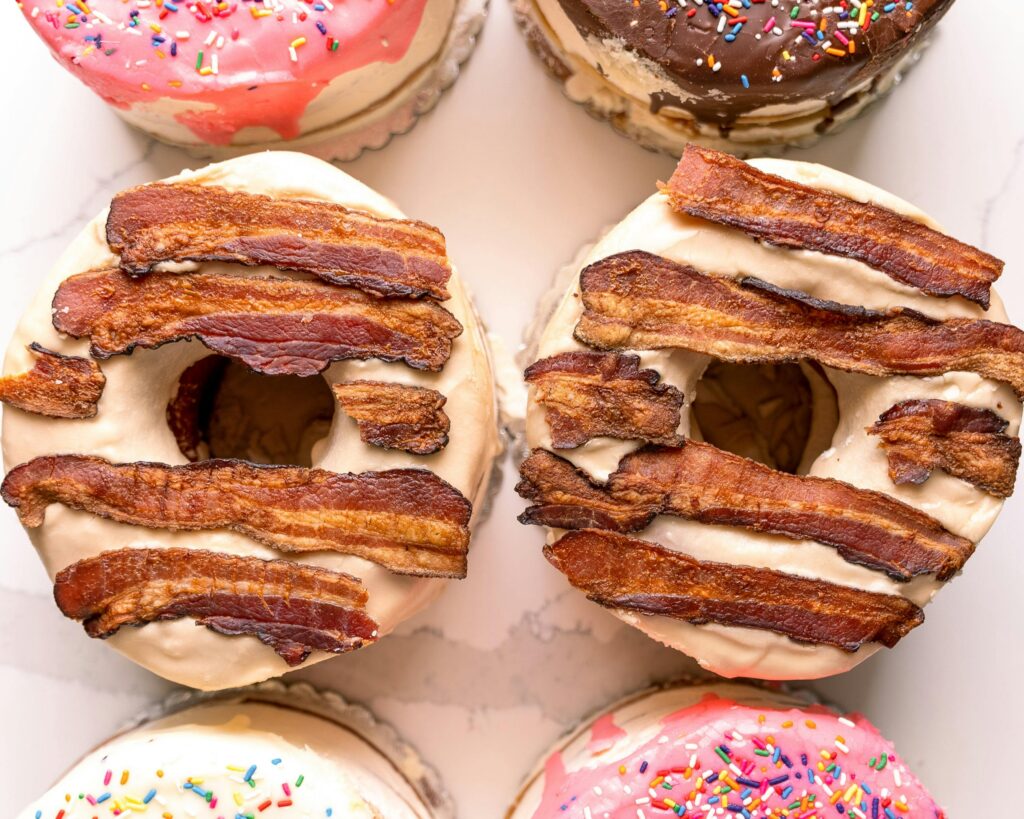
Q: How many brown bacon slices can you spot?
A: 12